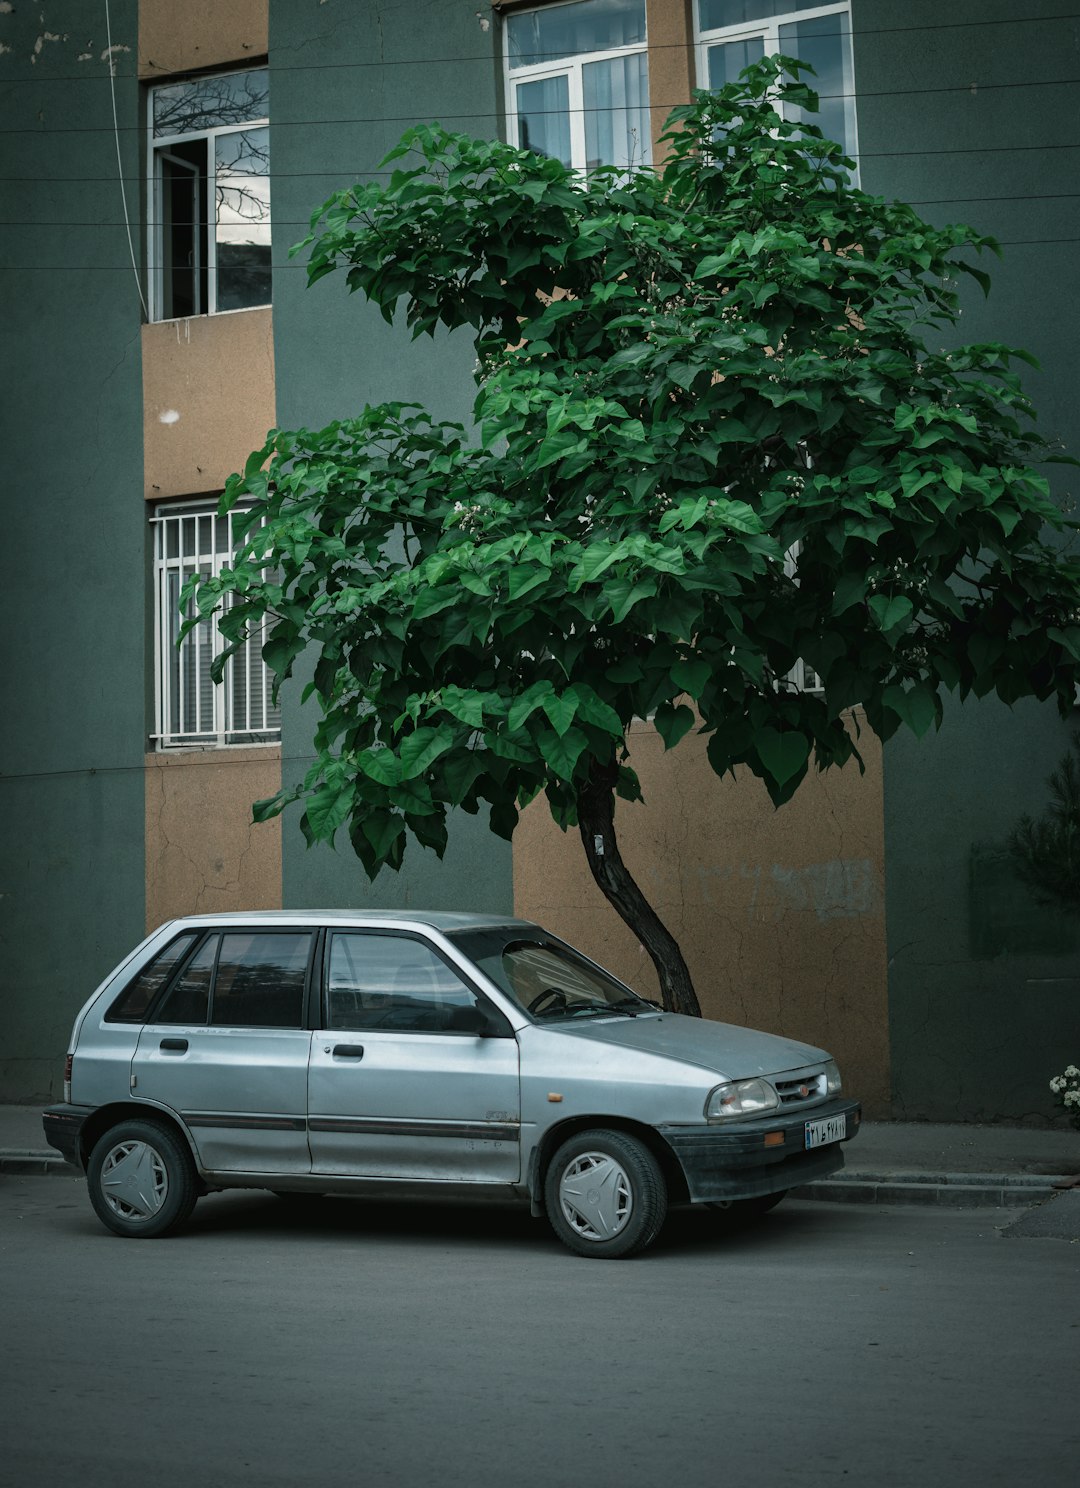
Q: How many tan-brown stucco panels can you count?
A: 5